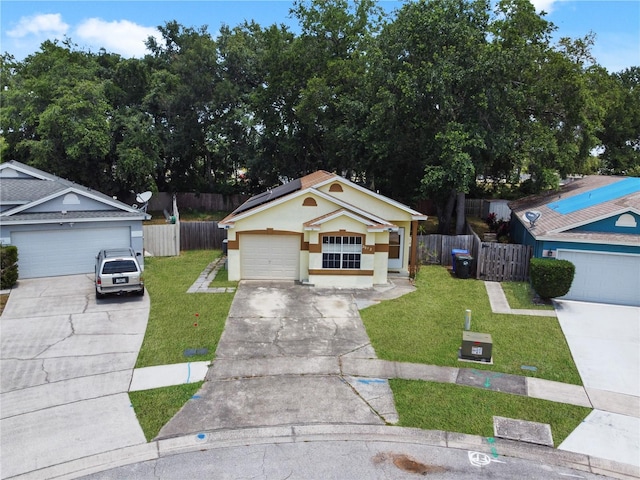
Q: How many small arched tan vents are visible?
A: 2